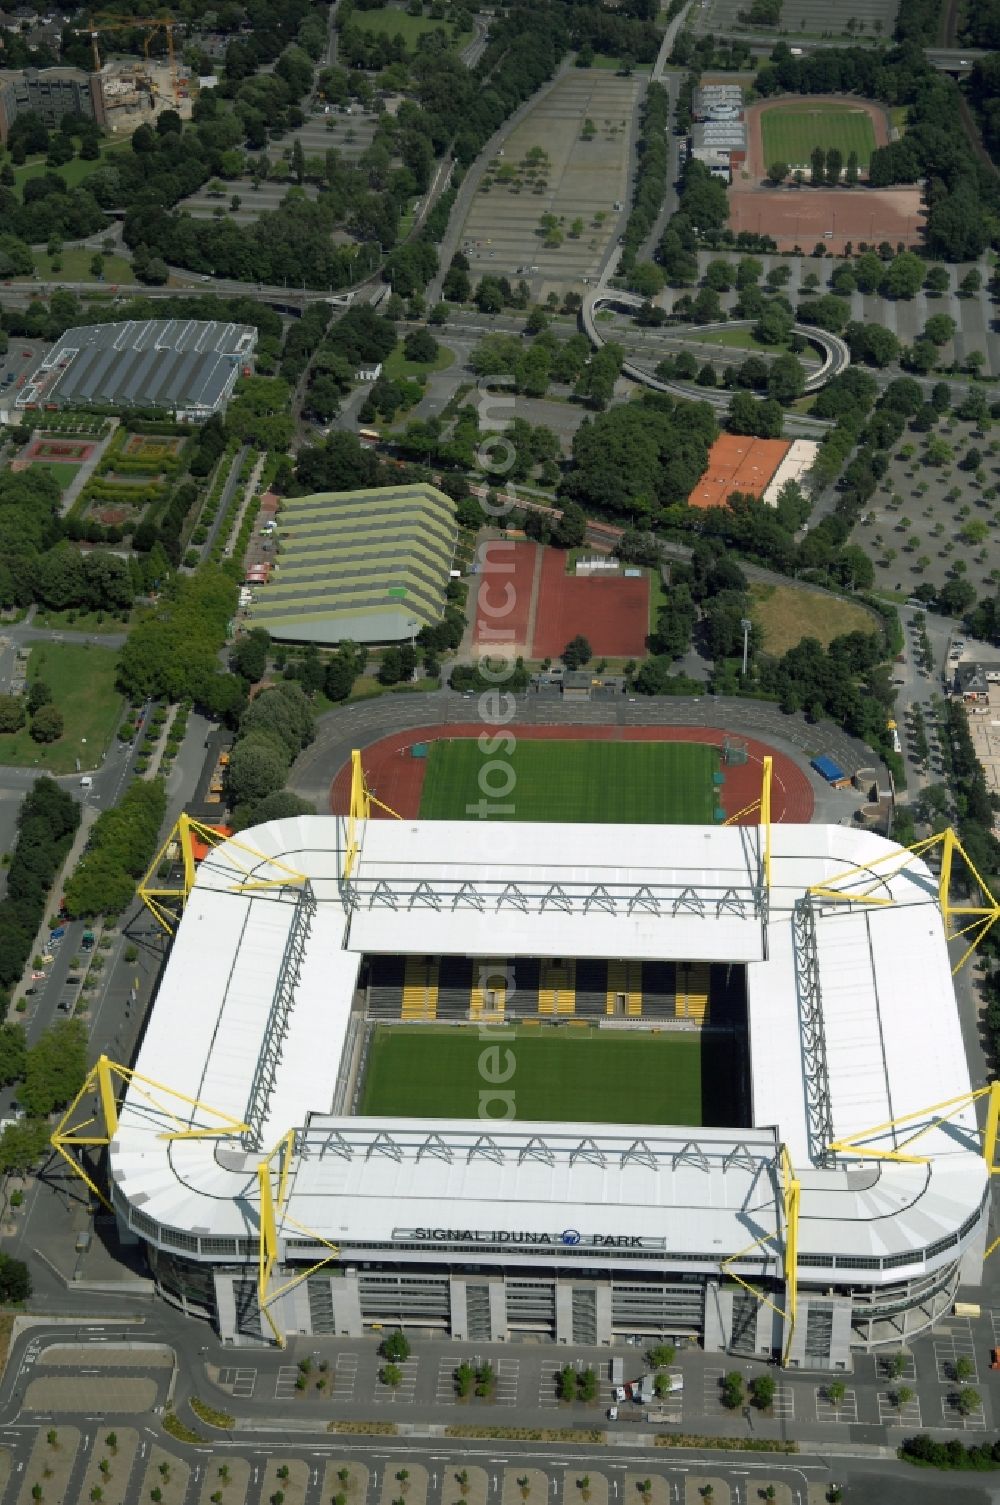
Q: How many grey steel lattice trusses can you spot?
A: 4